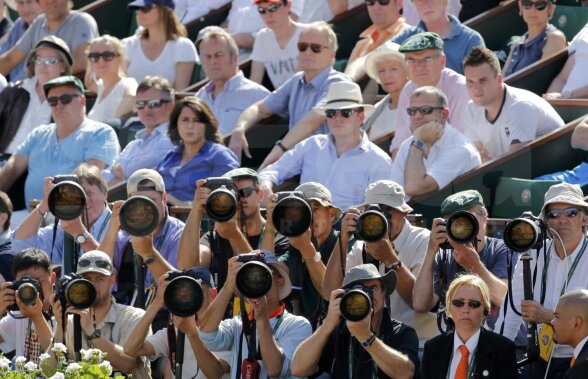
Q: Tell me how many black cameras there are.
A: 12